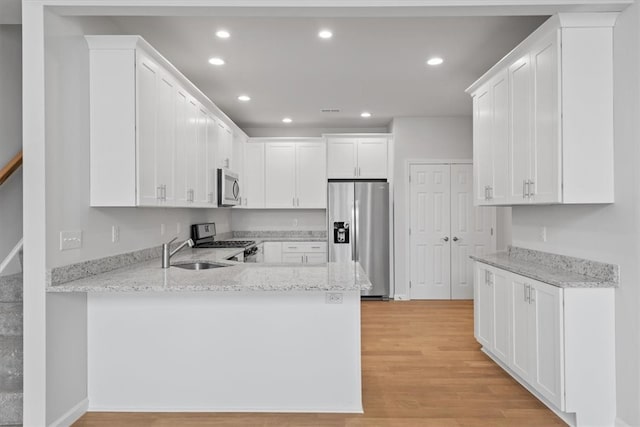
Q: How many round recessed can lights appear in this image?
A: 7